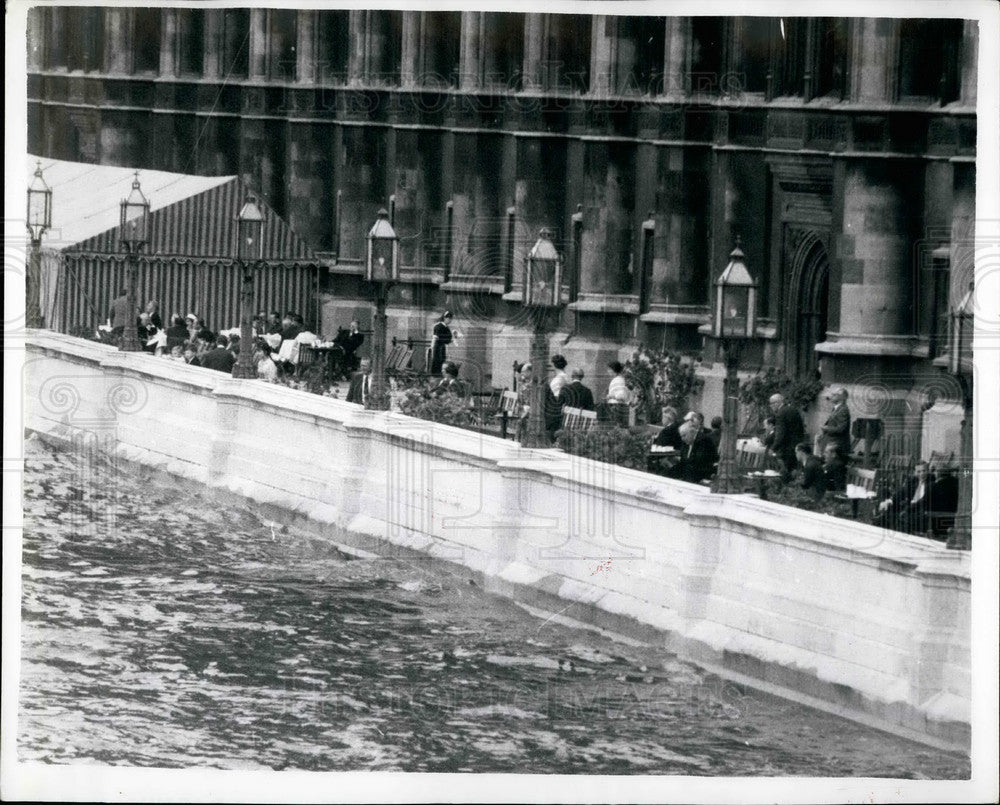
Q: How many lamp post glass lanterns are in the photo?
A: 7